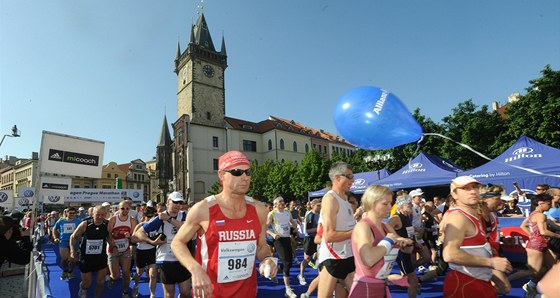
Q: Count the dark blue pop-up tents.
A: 3